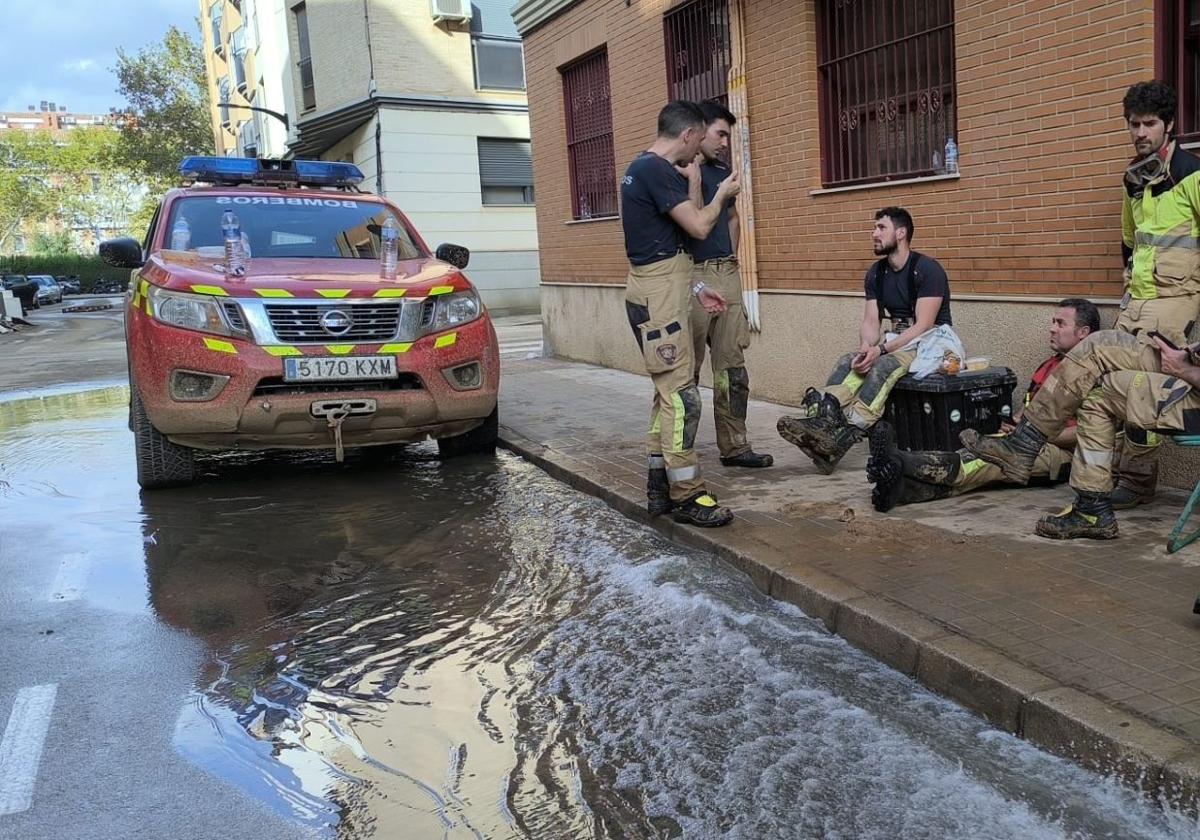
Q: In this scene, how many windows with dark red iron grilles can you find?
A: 4